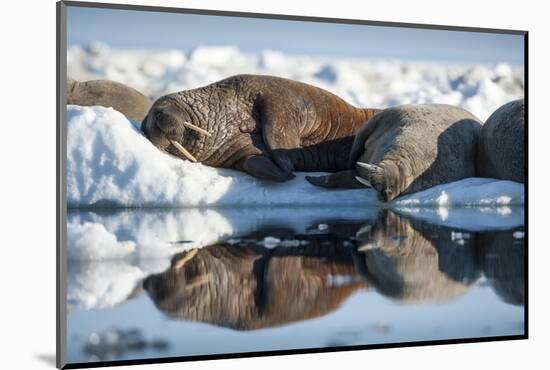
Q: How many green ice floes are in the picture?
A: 0